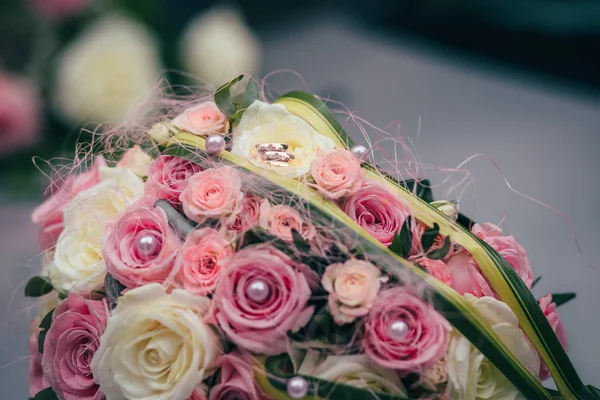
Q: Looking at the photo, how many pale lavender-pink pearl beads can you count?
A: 6